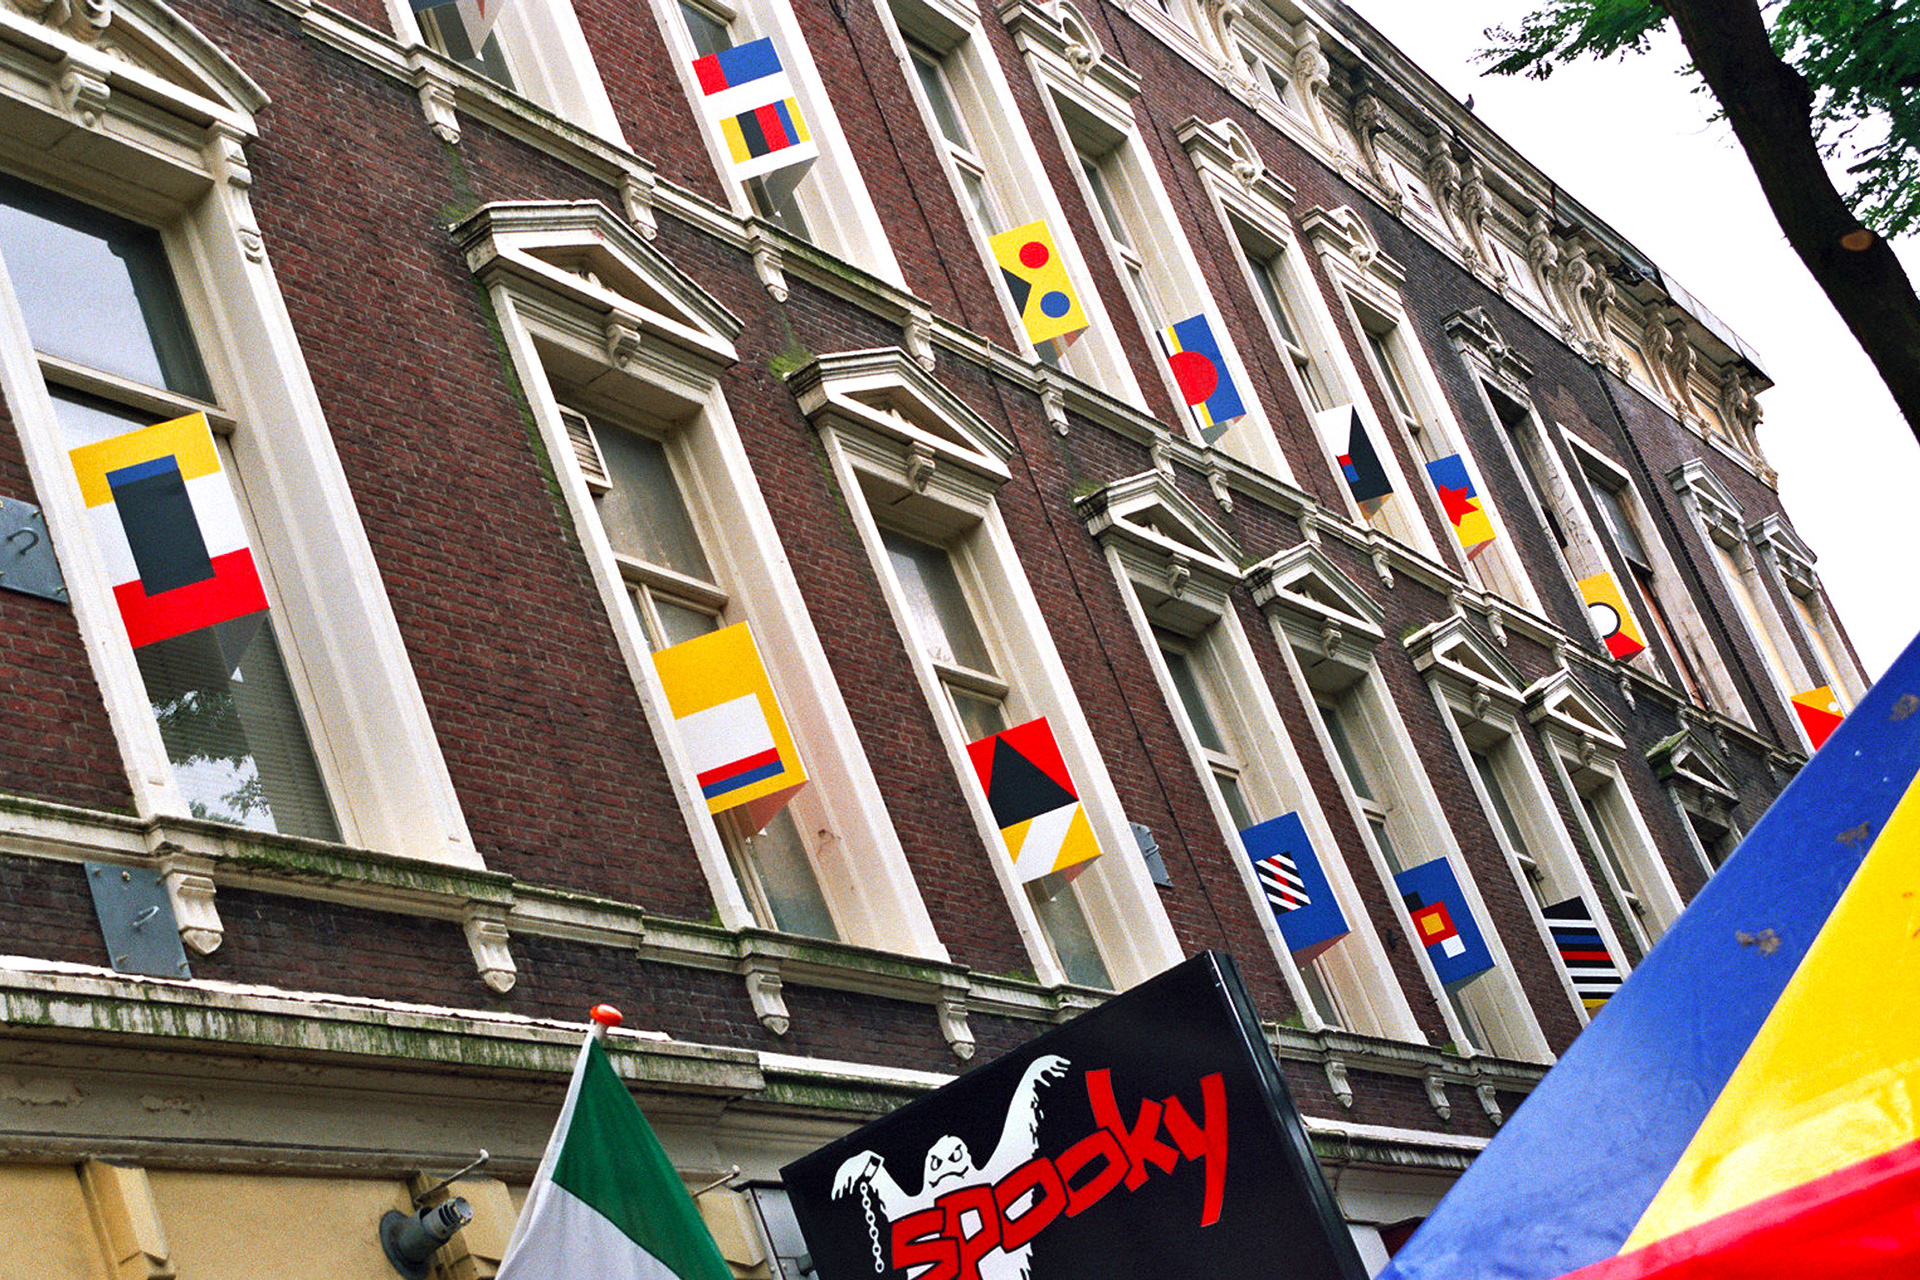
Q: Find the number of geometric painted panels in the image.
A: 13